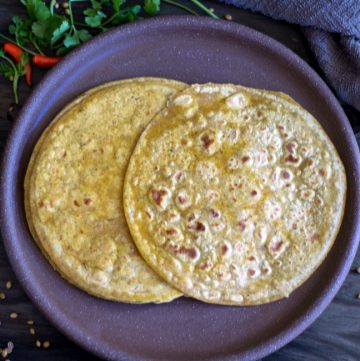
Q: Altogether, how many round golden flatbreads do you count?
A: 2